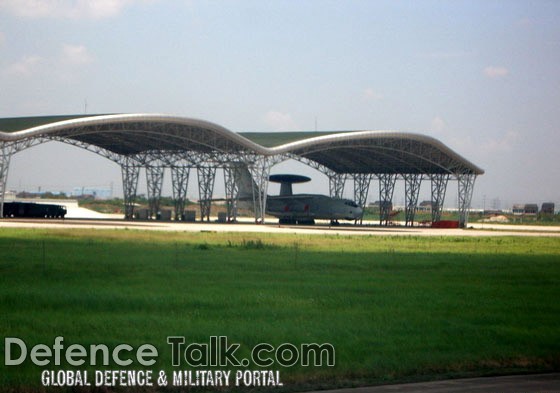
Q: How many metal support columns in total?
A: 13